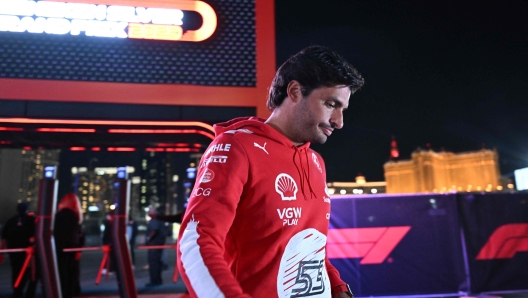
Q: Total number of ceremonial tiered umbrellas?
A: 0